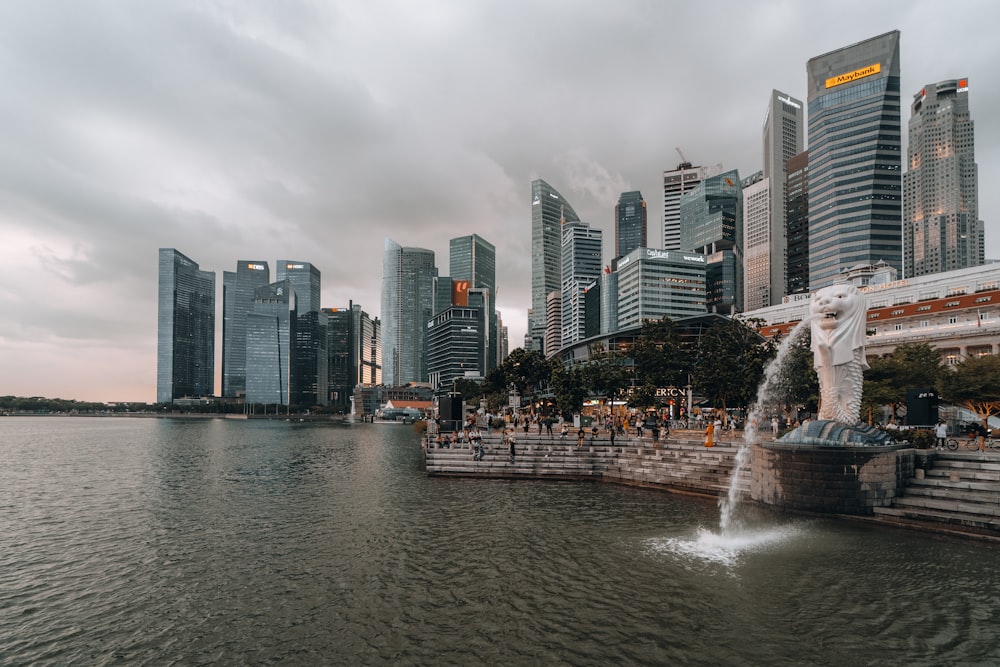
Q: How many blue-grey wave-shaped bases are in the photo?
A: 1